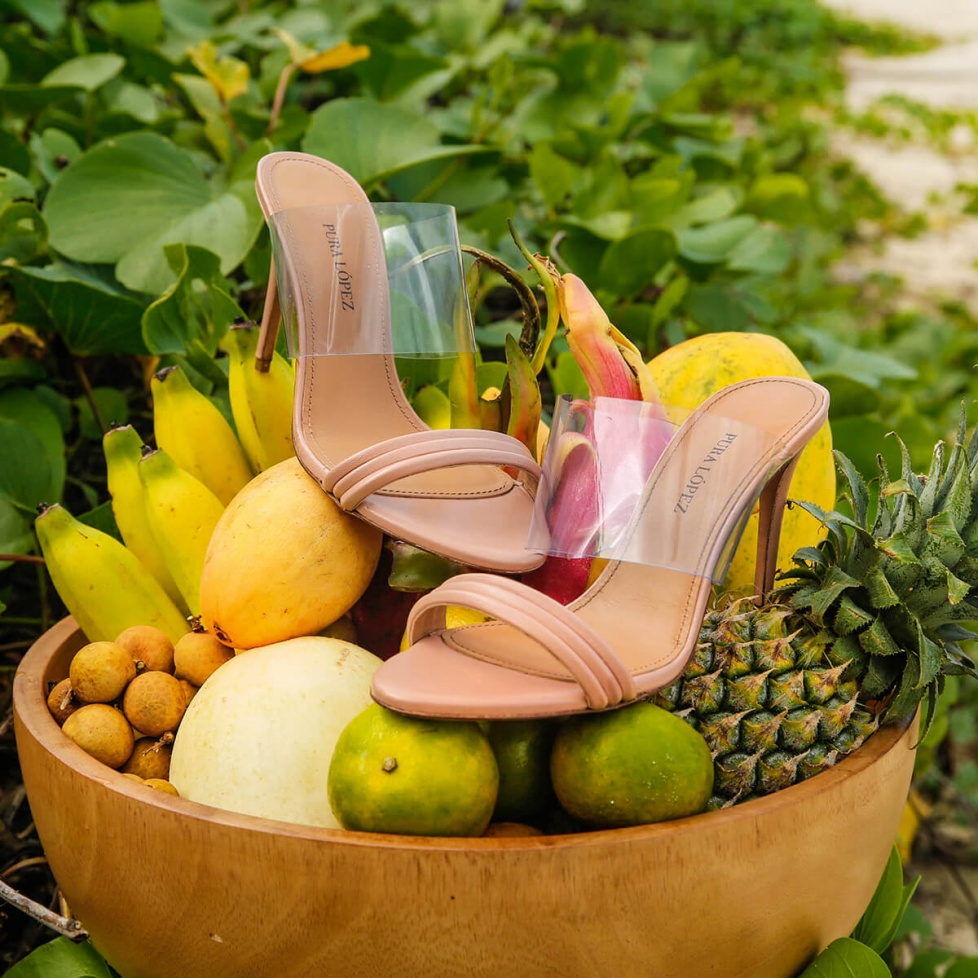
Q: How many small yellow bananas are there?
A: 5